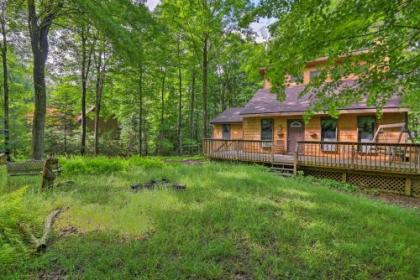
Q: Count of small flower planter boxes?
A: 2